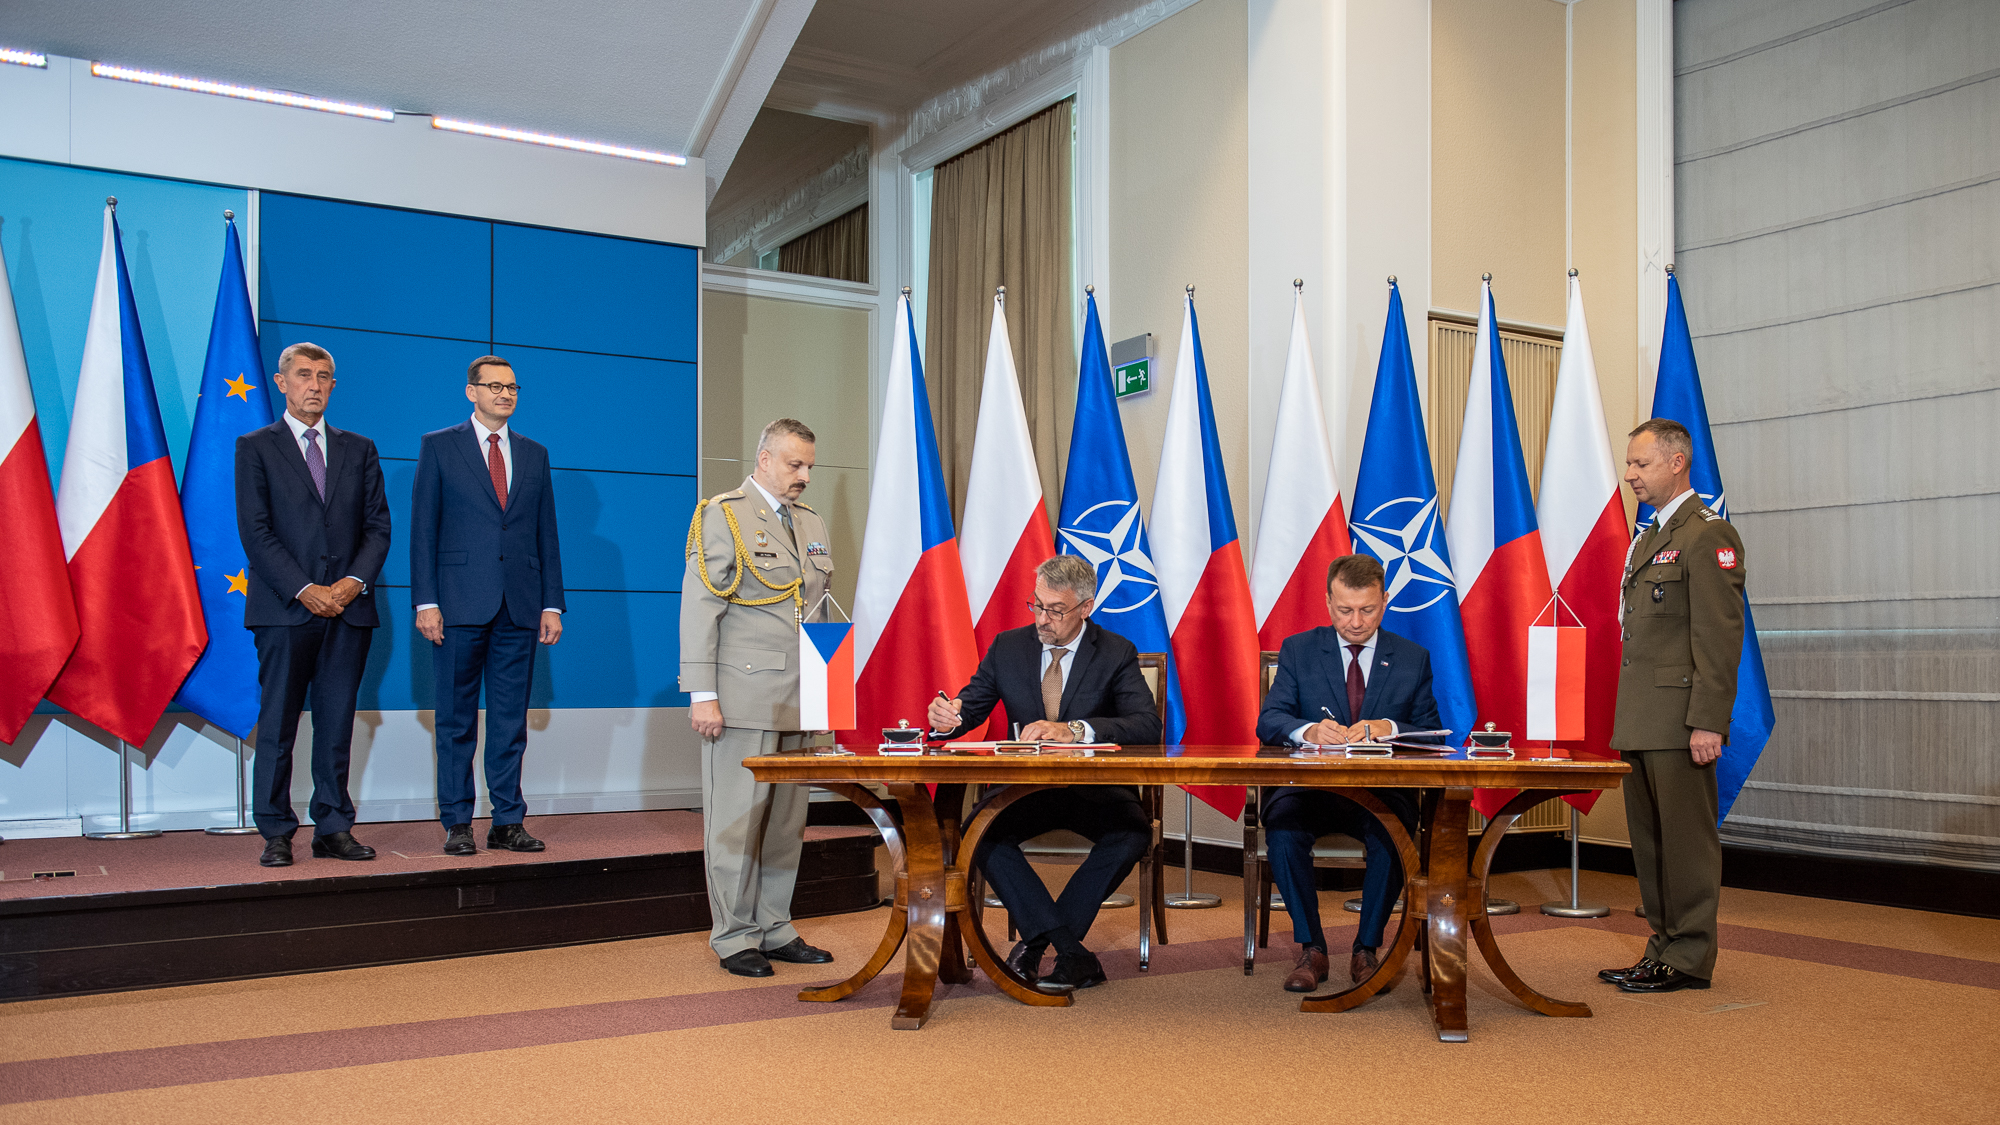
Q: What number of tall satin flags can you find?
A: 12